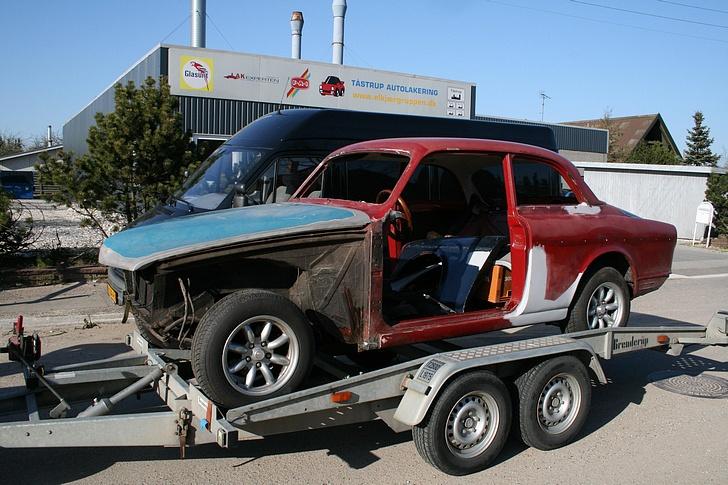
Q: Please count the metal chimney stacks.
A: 3